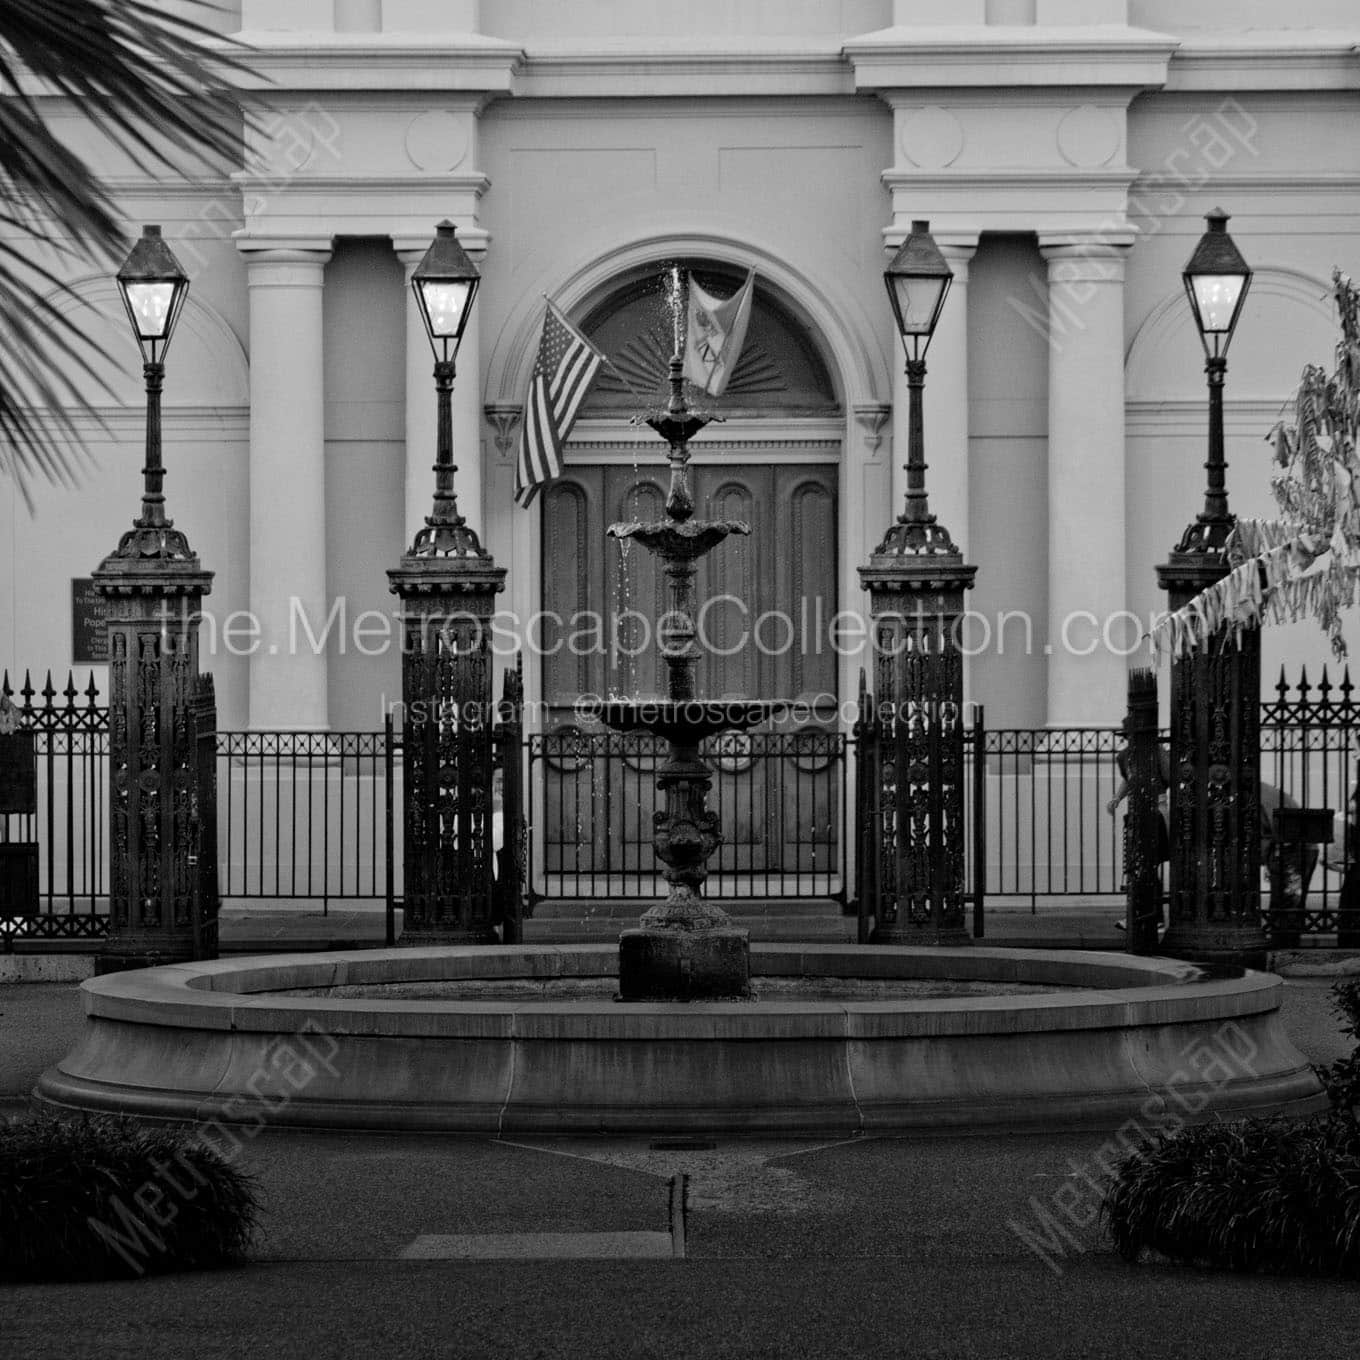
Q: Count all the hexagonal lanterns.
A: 4